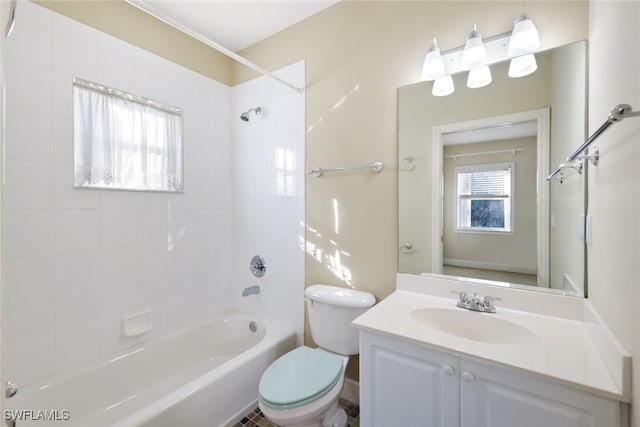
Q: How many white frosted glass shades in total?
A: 3